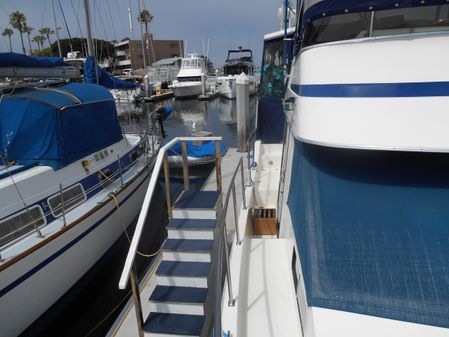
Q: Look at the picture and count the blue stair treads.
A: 6